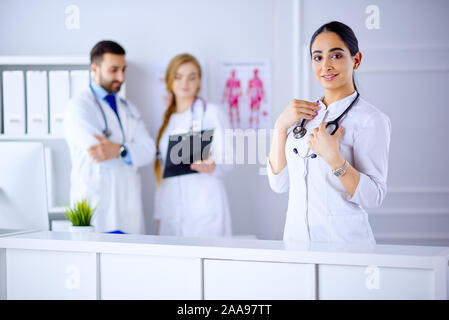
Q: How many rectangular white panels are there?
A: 4